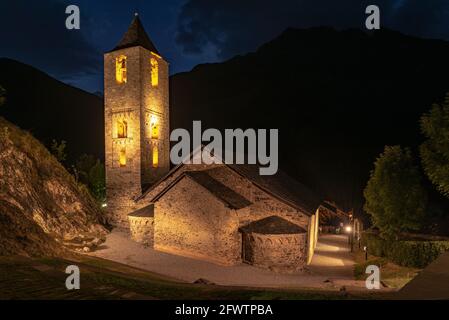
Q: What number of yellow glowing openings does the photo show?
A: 6